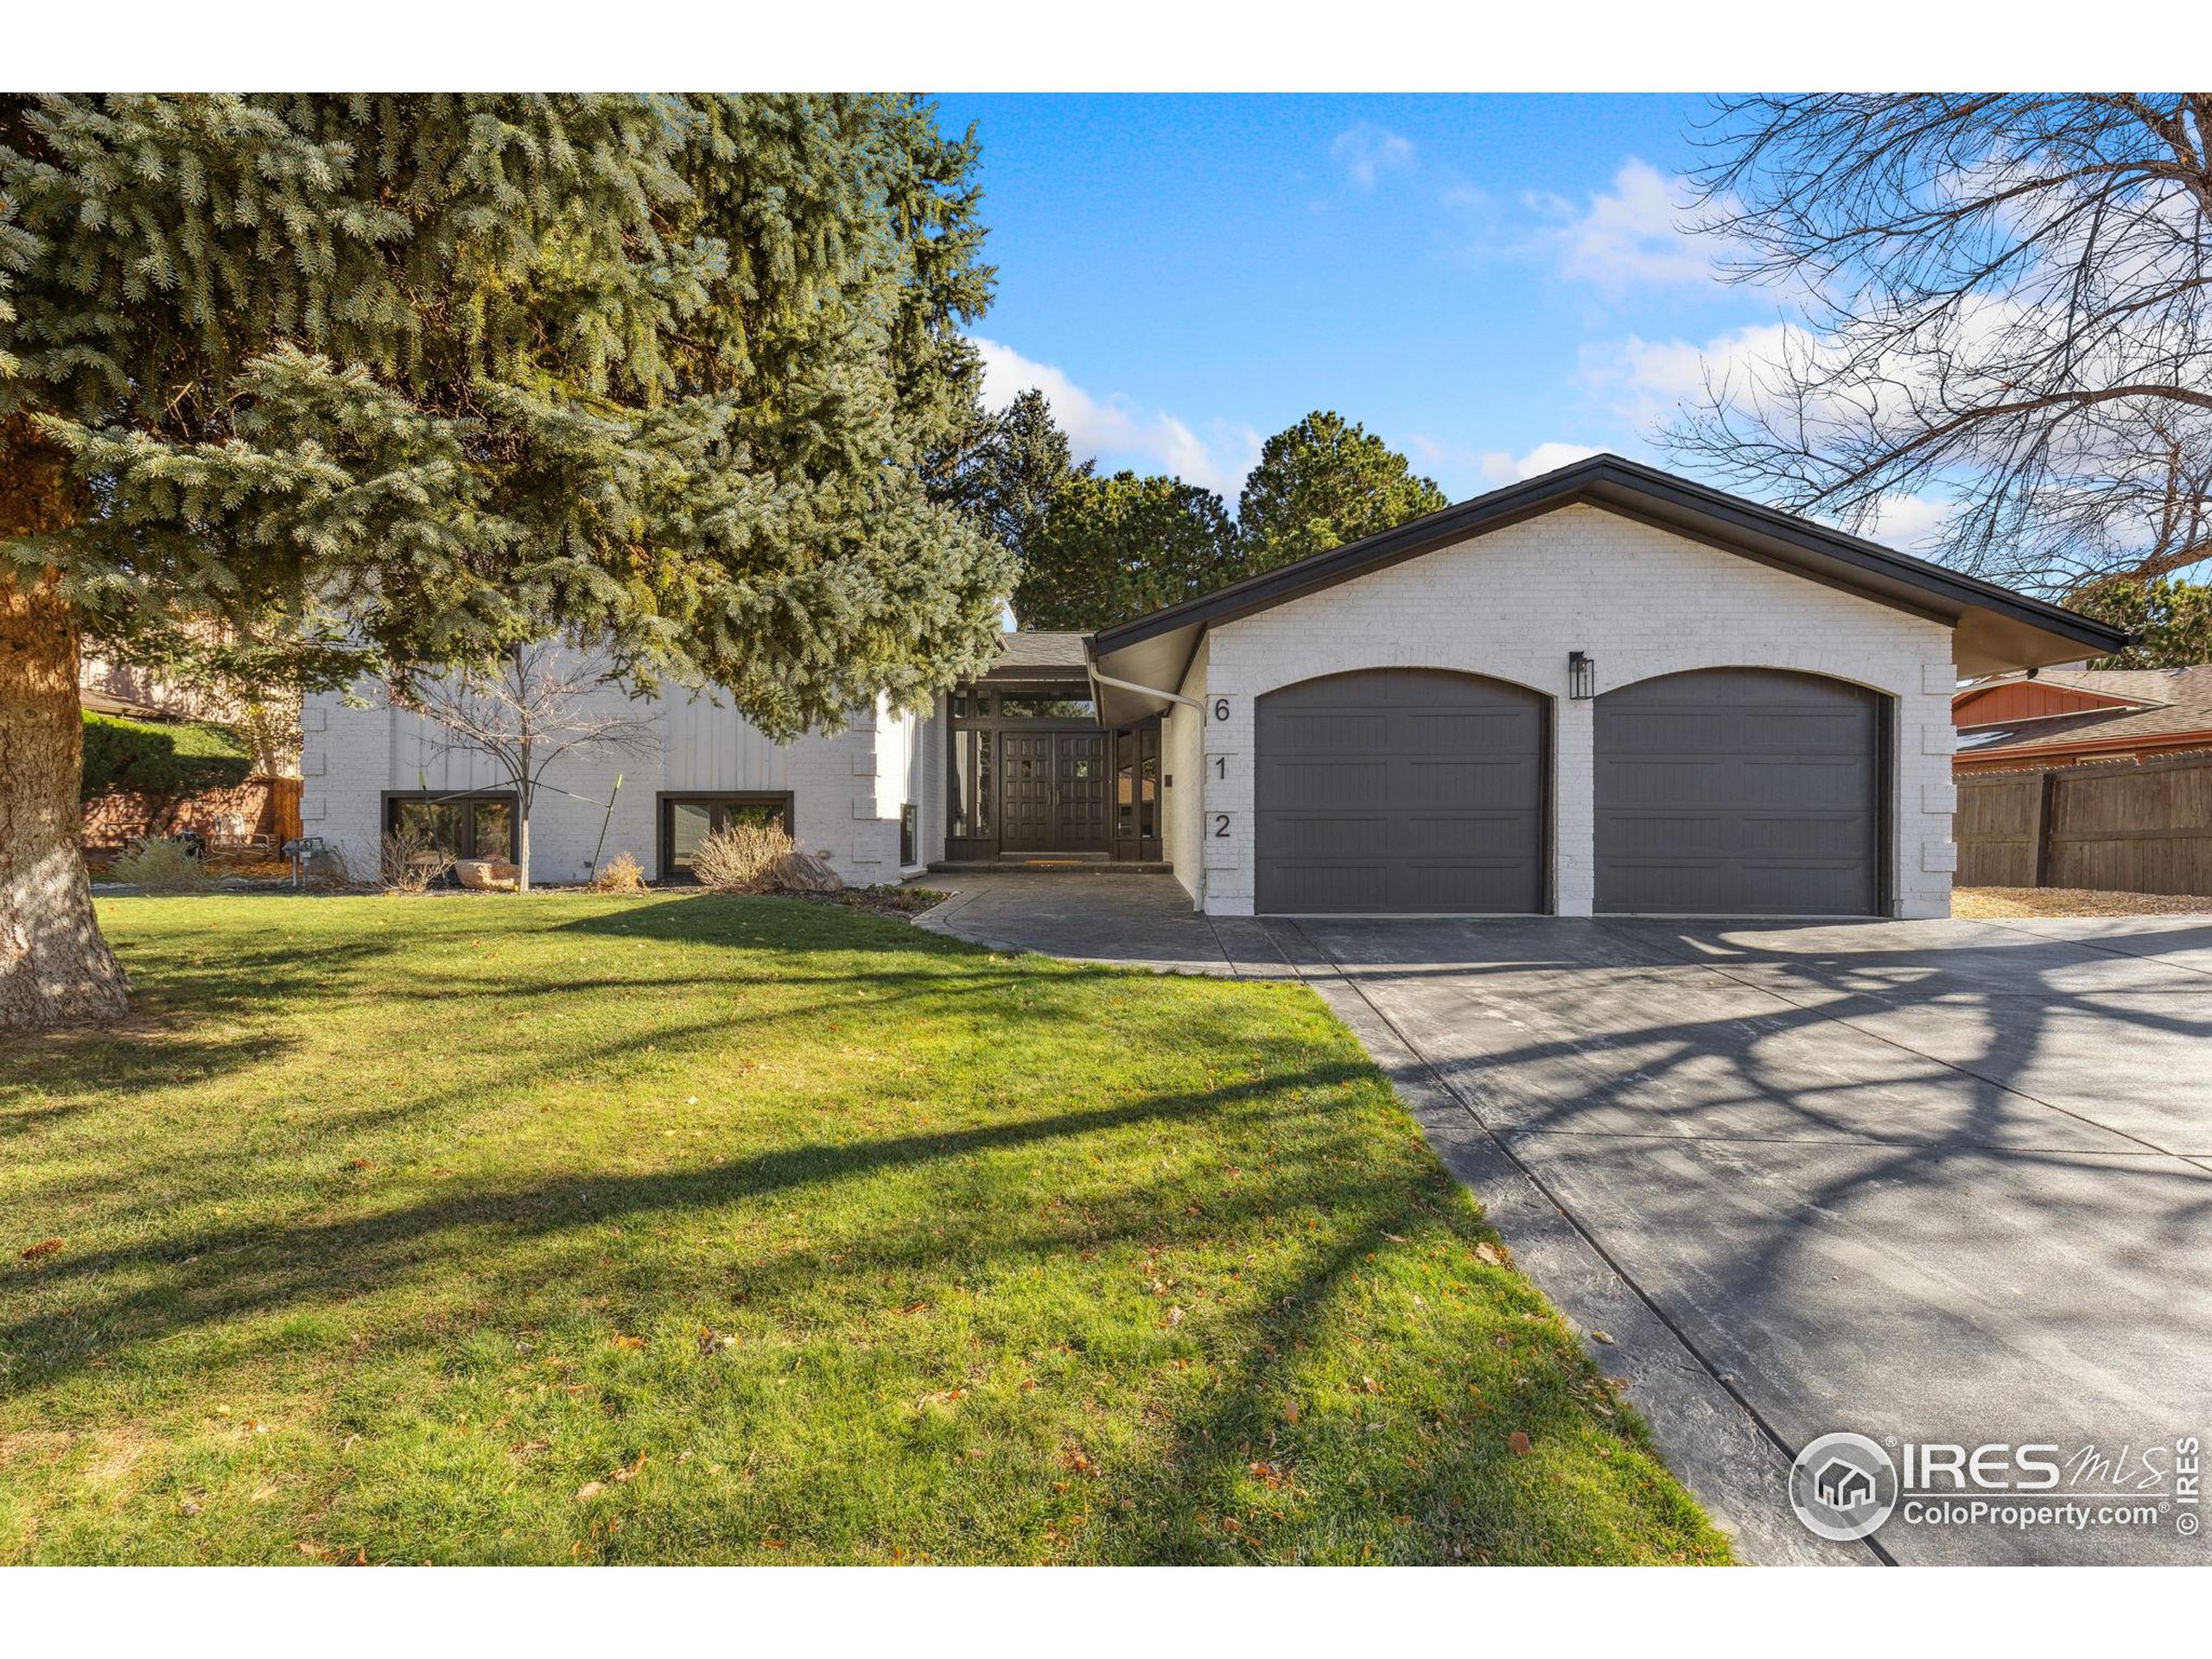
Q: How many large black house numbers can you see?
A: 3